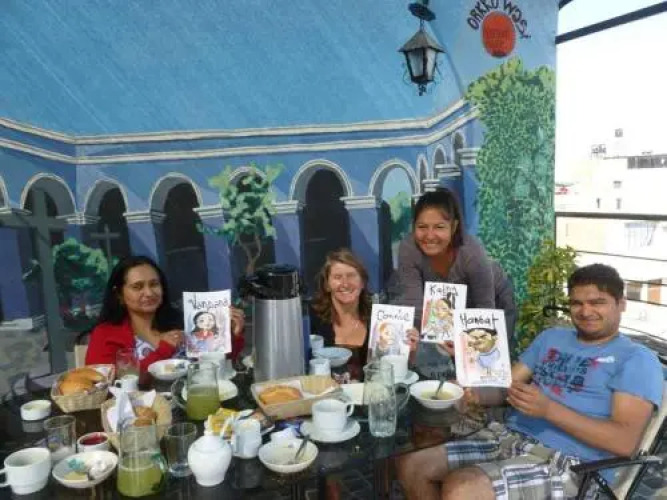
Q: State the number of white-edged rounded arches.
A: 10